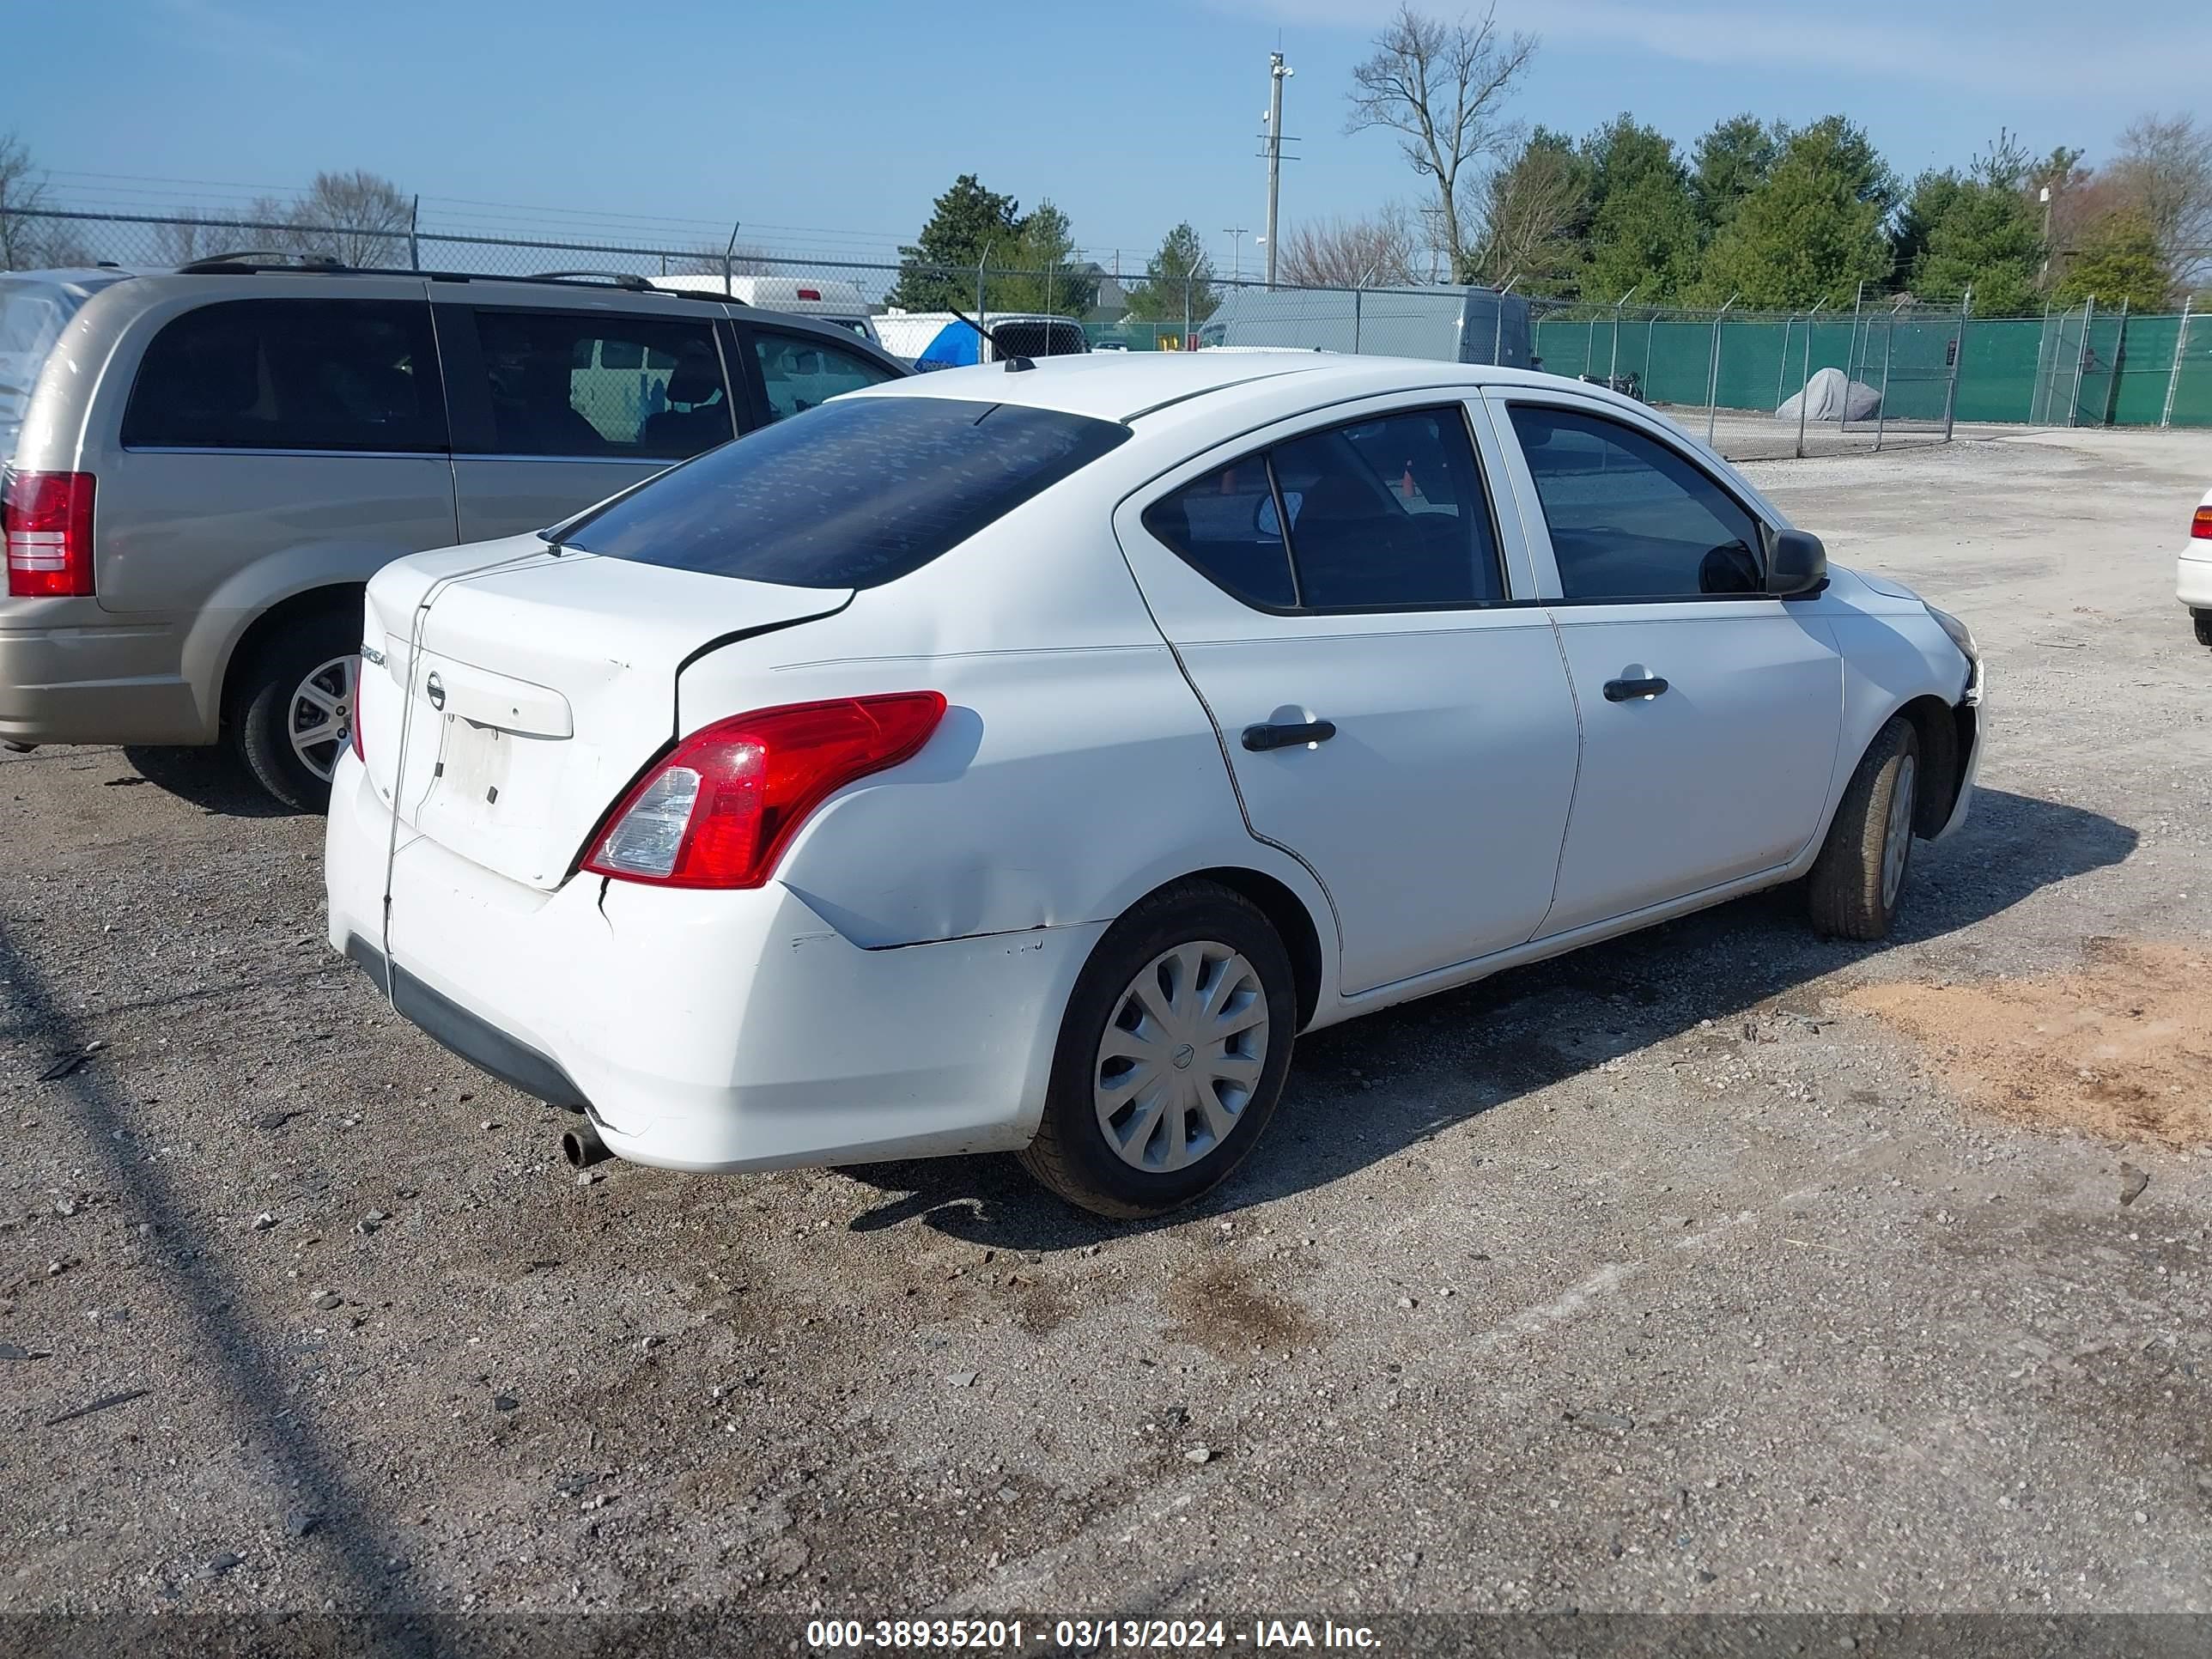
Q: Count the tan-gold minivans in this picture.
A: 1